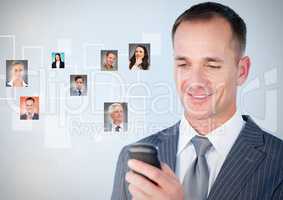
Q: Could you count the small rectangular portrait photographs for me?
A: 7